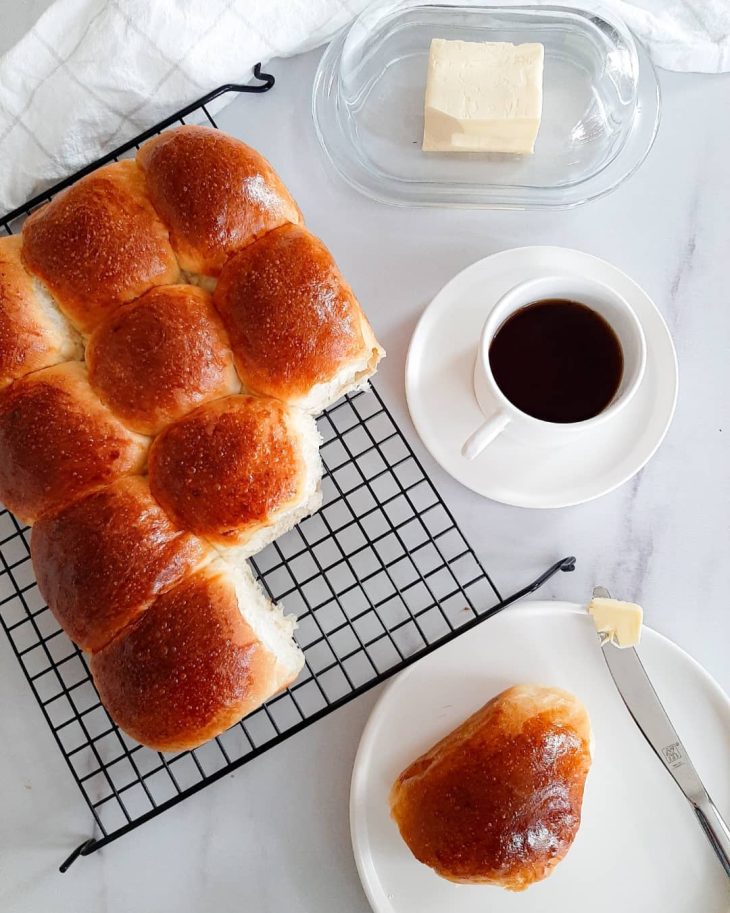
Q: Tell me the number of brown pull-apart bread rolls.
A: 10